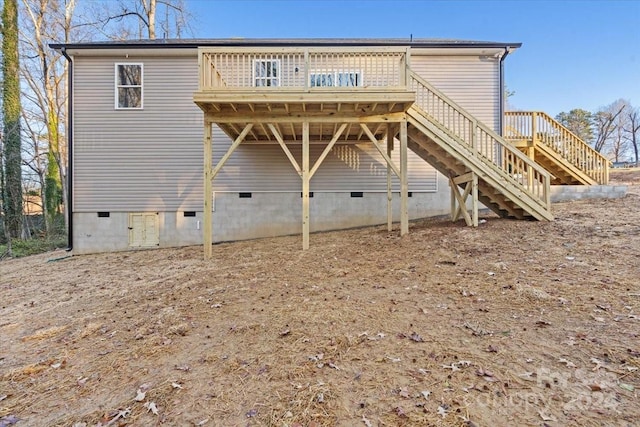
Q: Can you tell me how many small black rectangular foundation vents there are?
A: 6